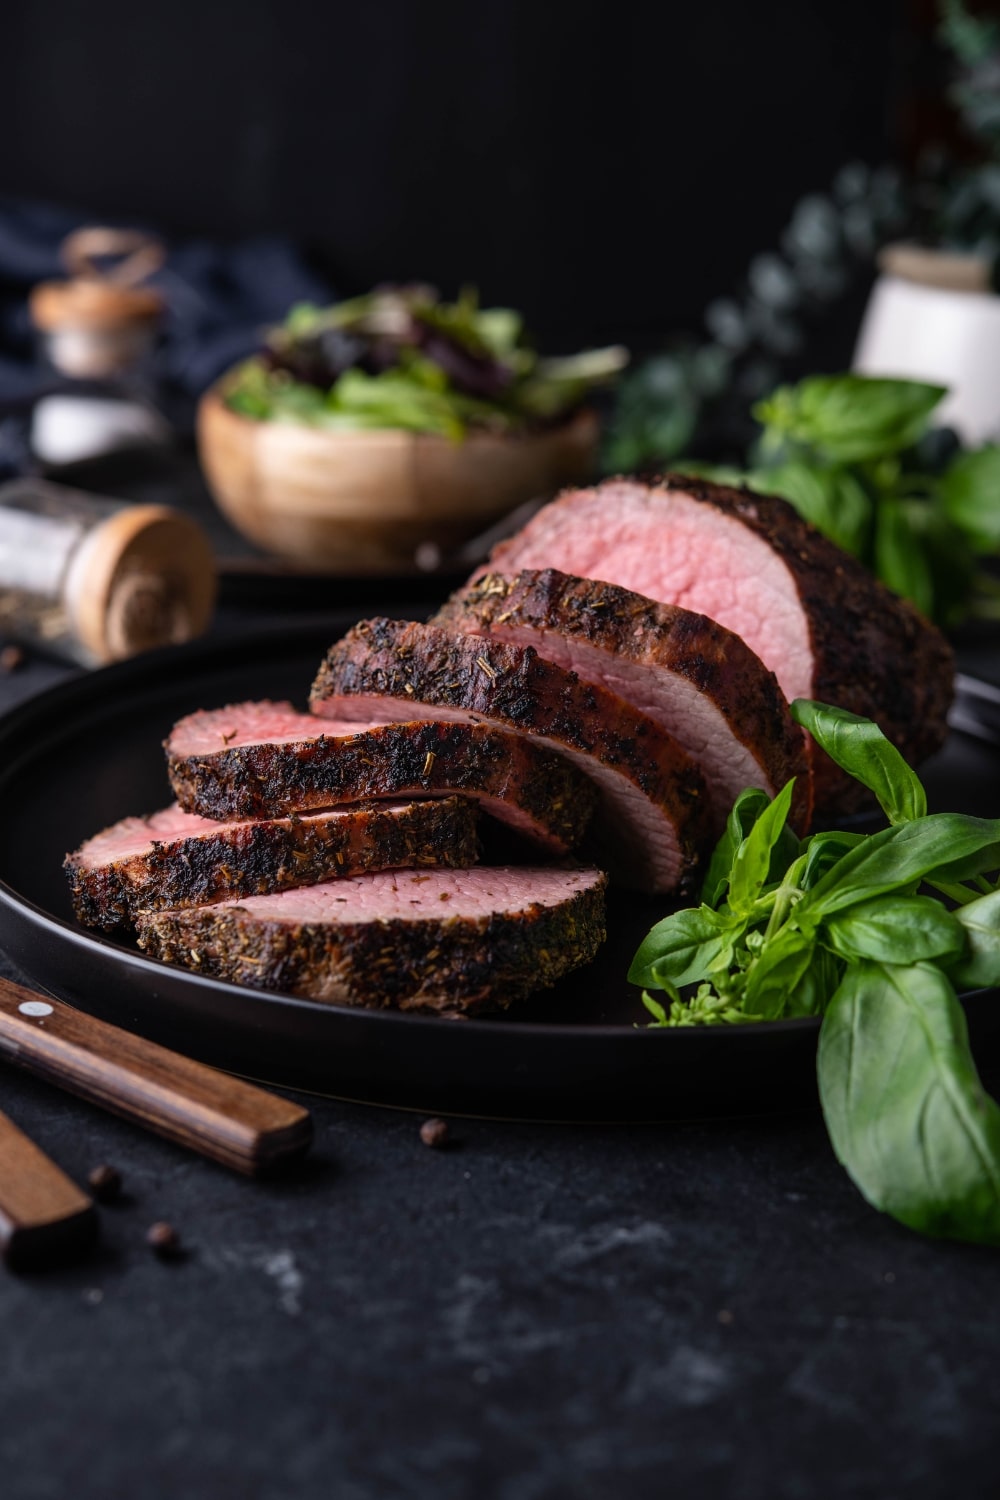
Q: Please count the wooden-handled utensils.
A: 2